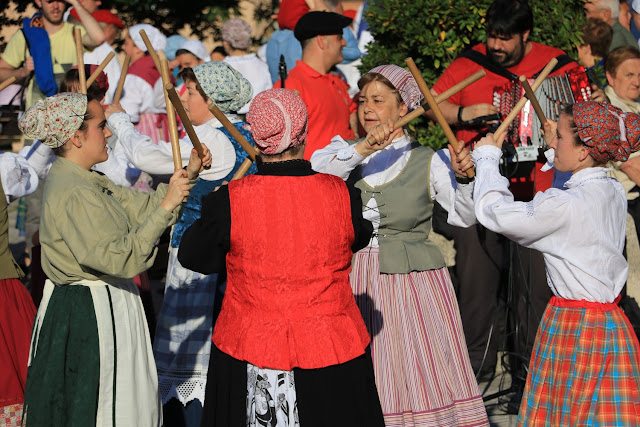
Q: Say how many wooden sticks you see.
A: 13